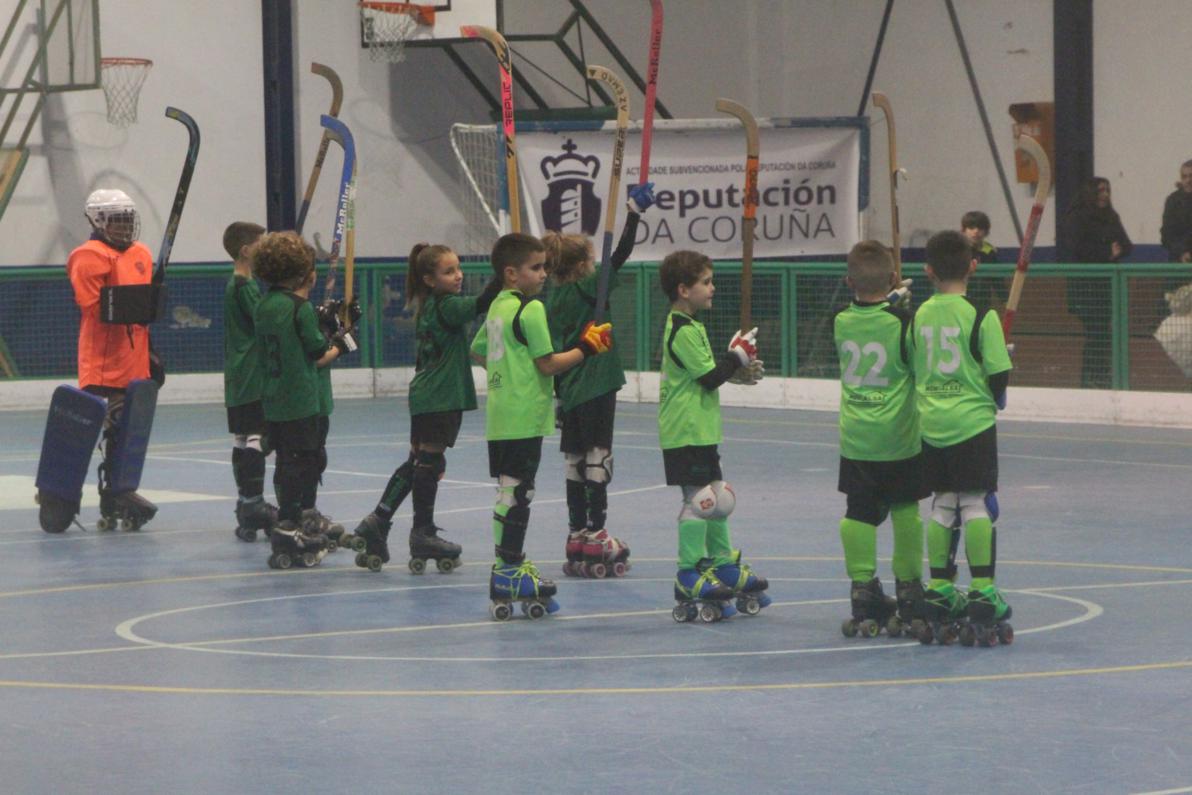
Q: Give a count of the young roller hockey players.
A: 10